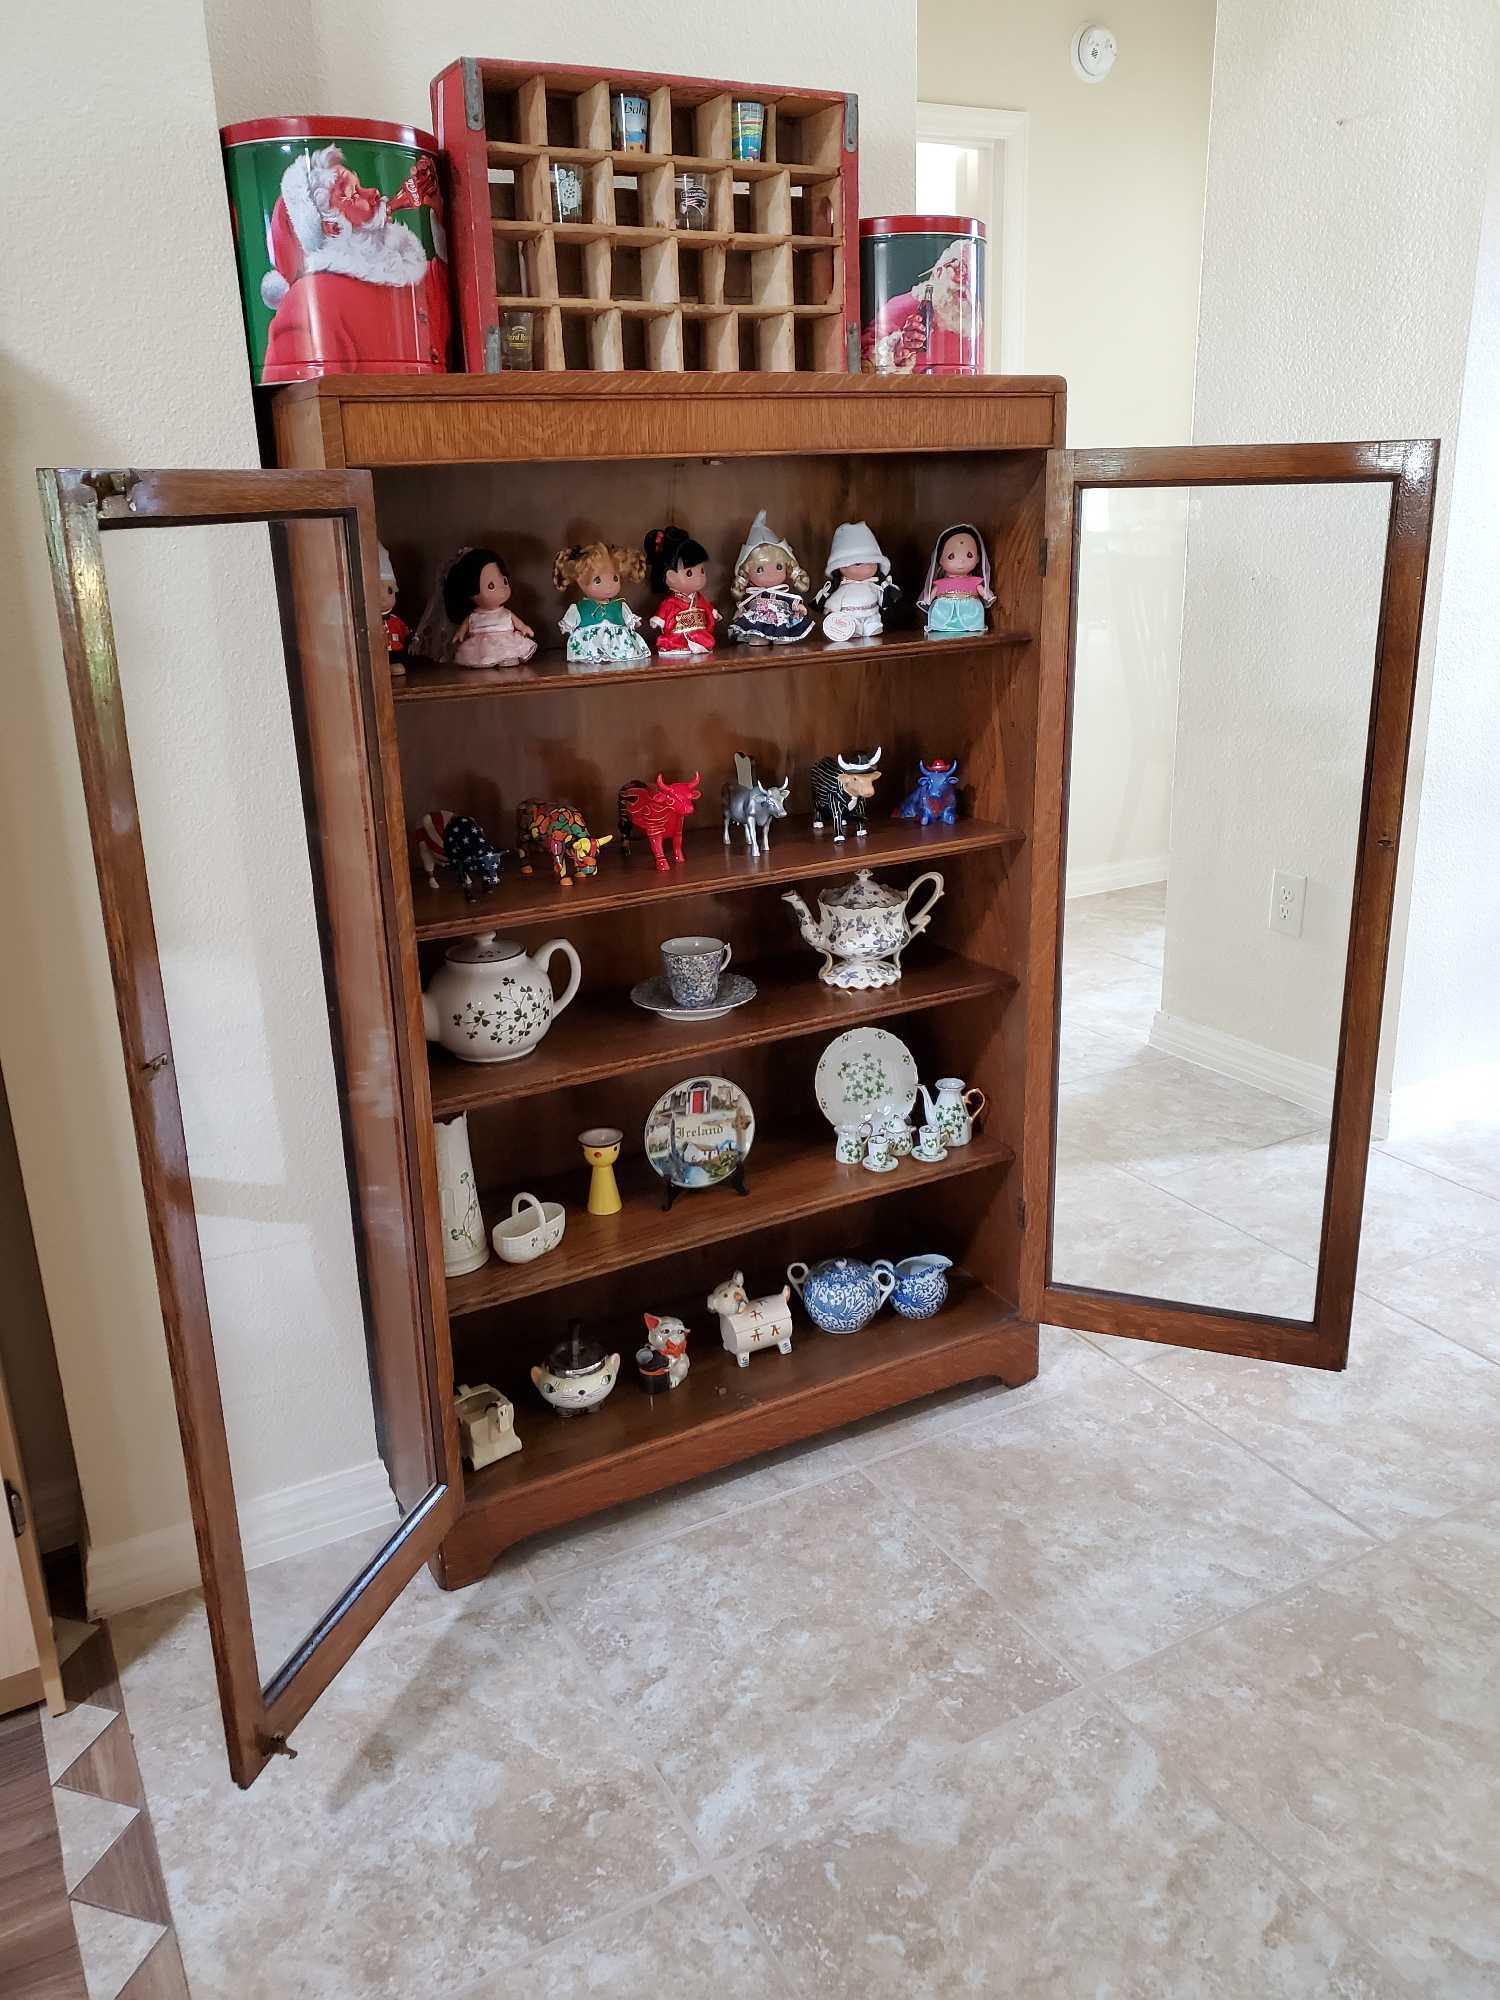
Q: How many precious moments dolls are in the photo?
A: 7